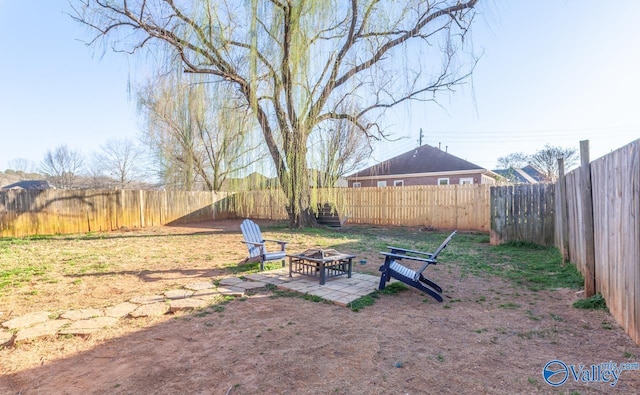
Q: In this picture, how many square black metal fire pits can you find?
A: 1